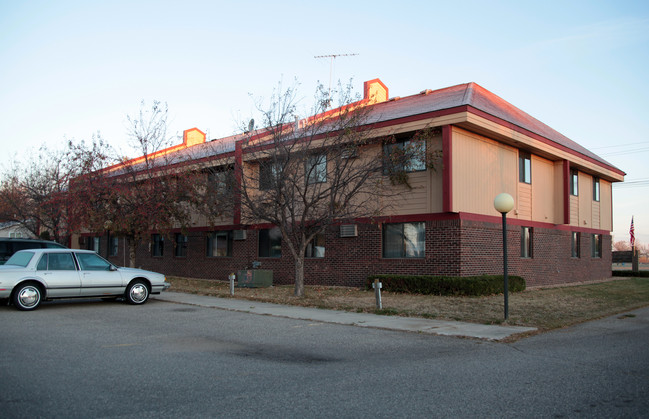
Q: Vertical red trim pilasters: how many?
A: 3